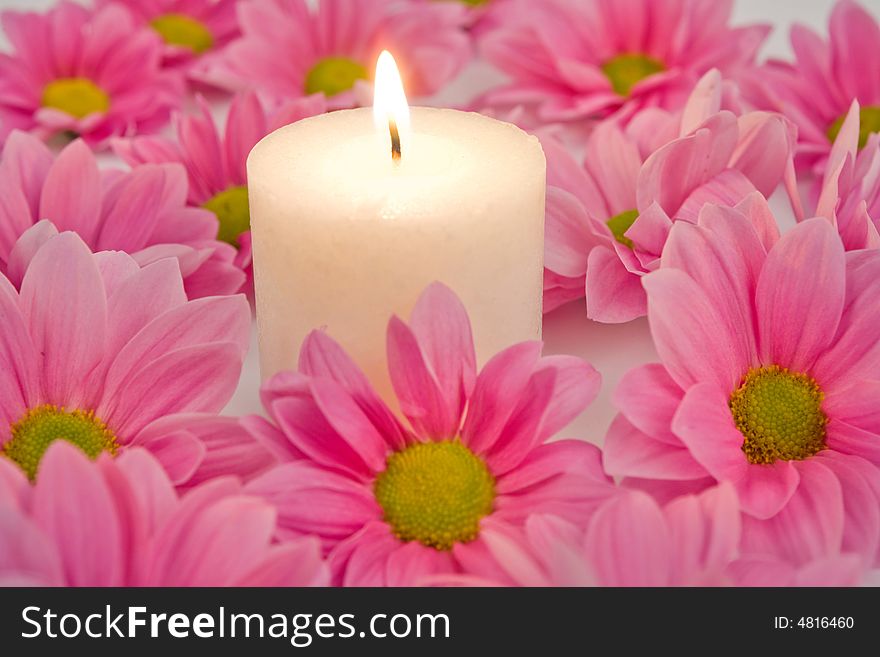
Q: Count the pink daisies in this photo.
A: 15